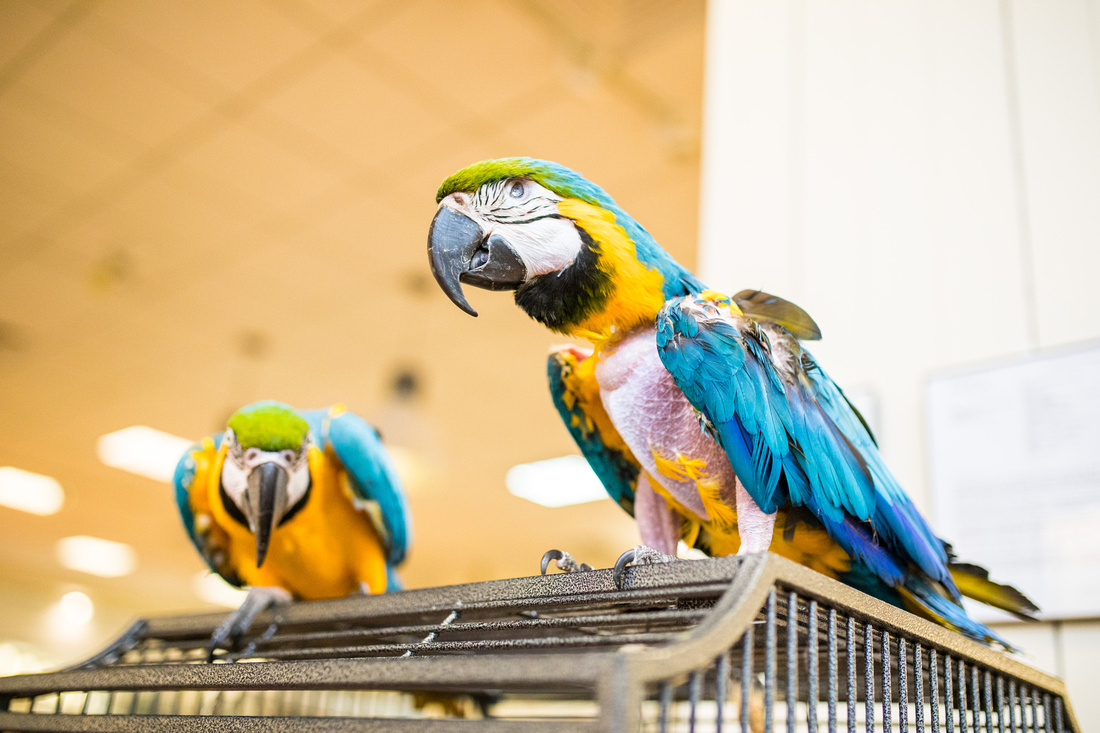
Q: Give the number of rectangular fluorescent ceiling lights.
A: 5